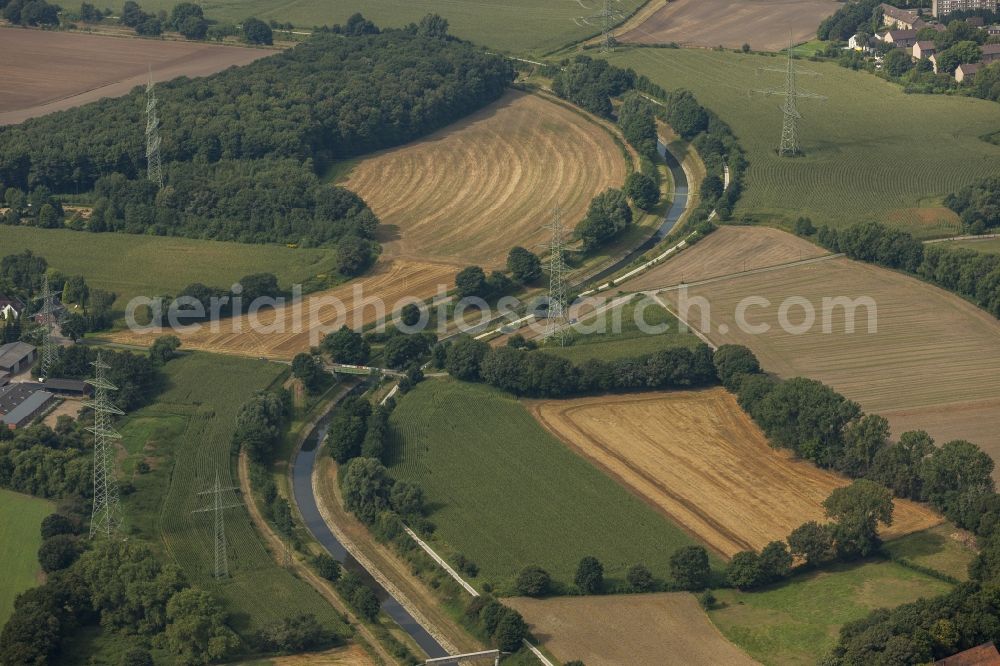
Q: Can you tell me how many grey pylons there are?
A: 7